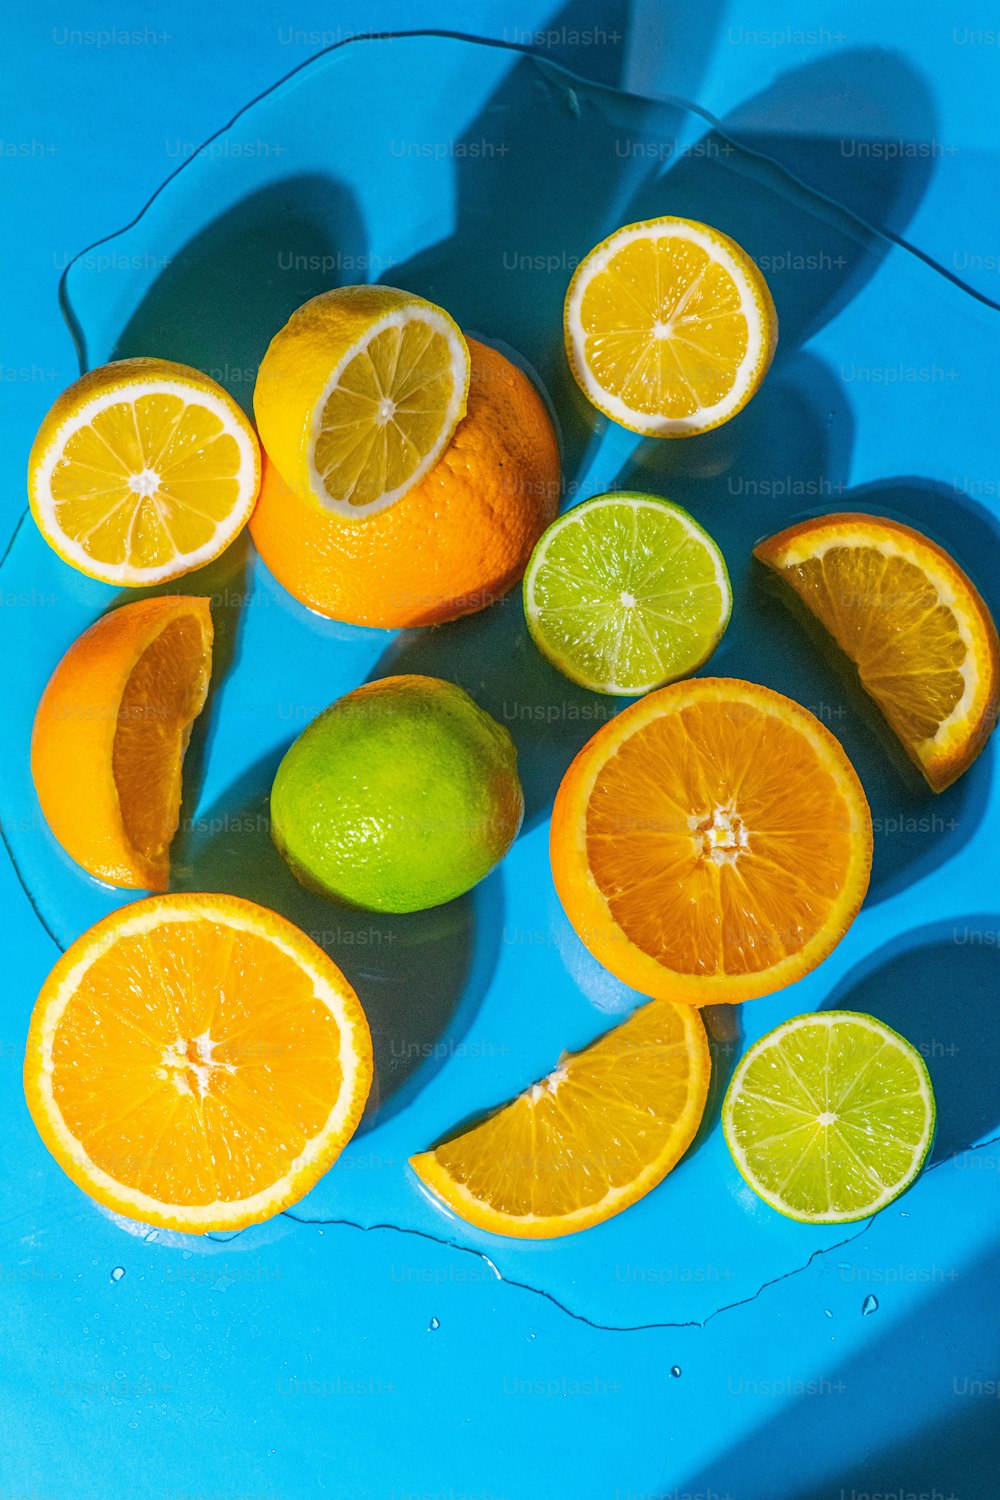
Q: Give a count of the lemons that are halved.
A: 3